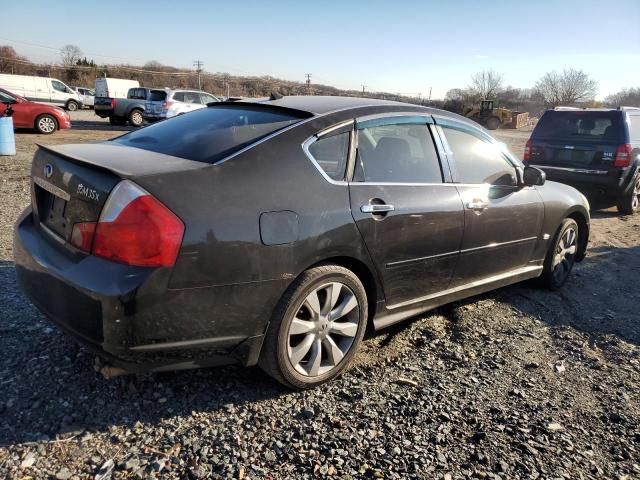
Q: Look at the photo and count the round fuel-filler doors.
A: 0